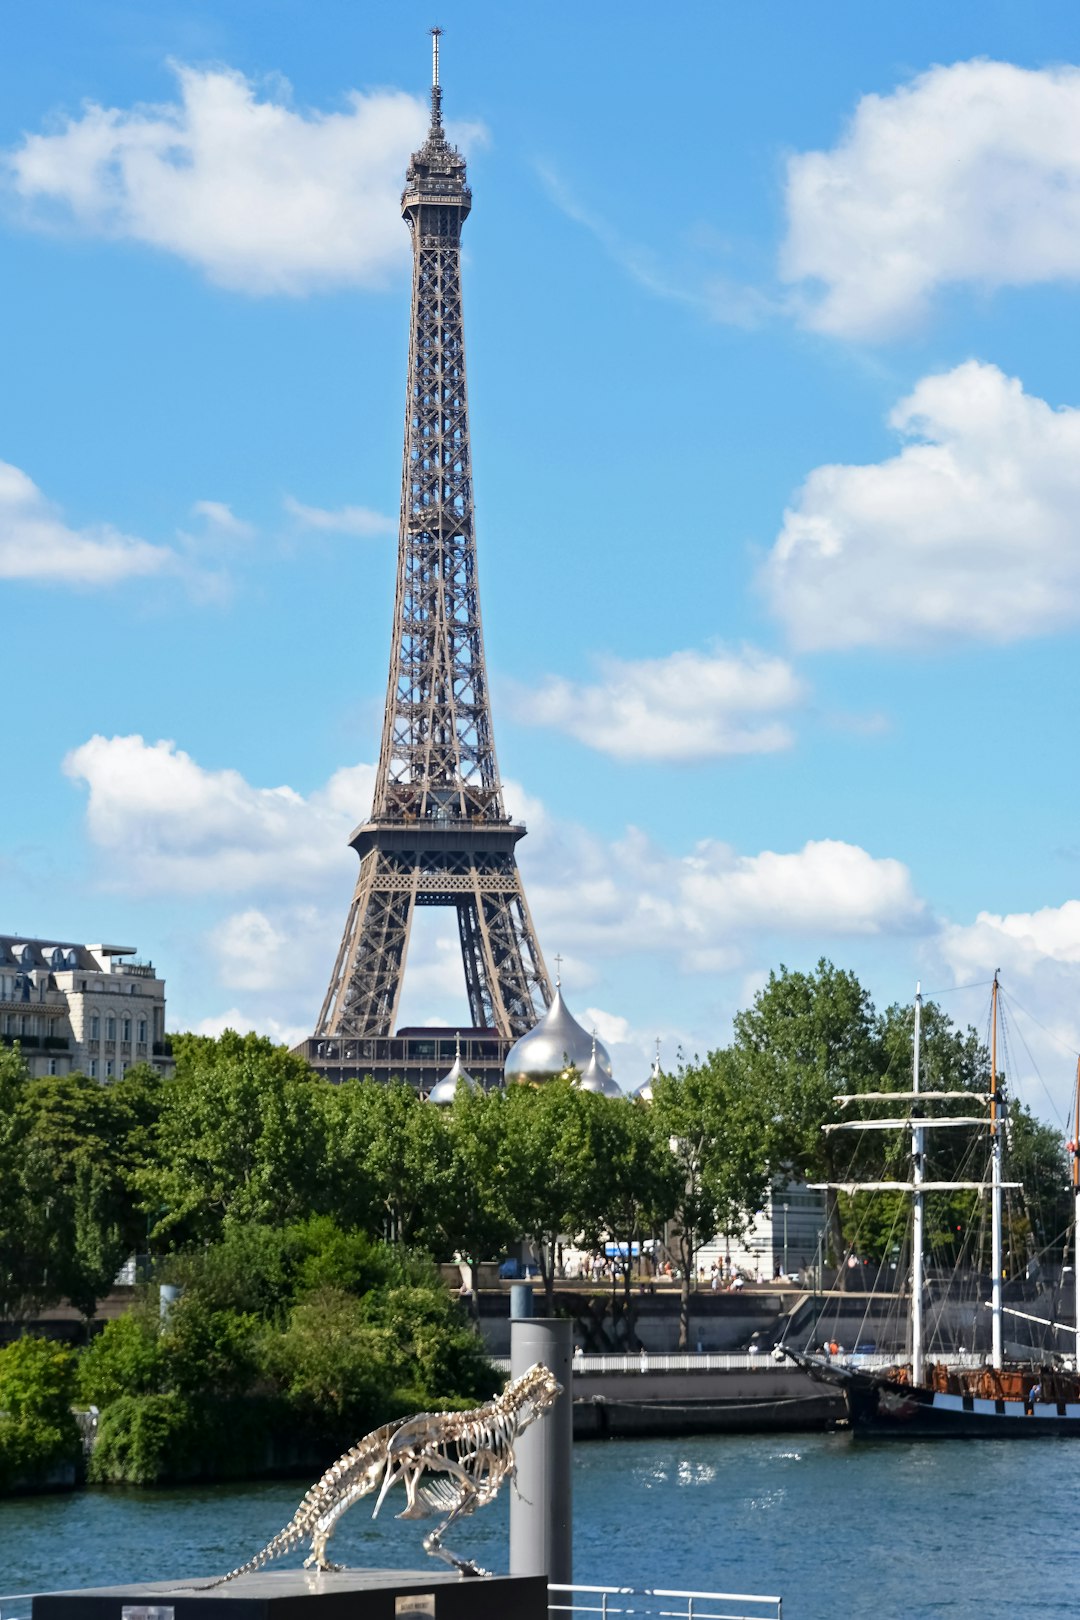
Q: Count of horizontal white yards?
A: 3